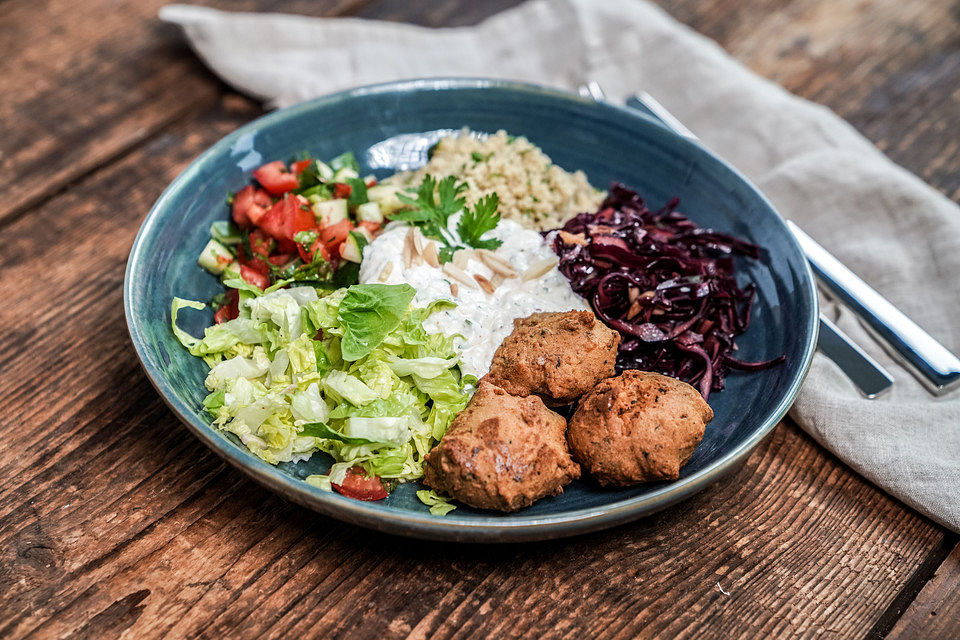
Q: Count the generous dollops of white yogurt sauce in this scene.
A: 1